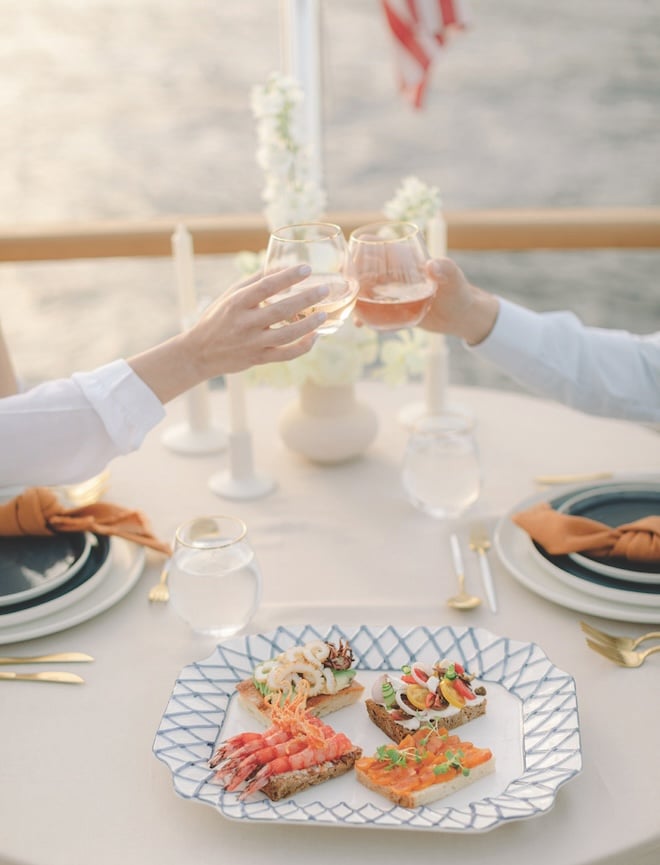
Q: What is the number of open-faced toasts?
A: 4